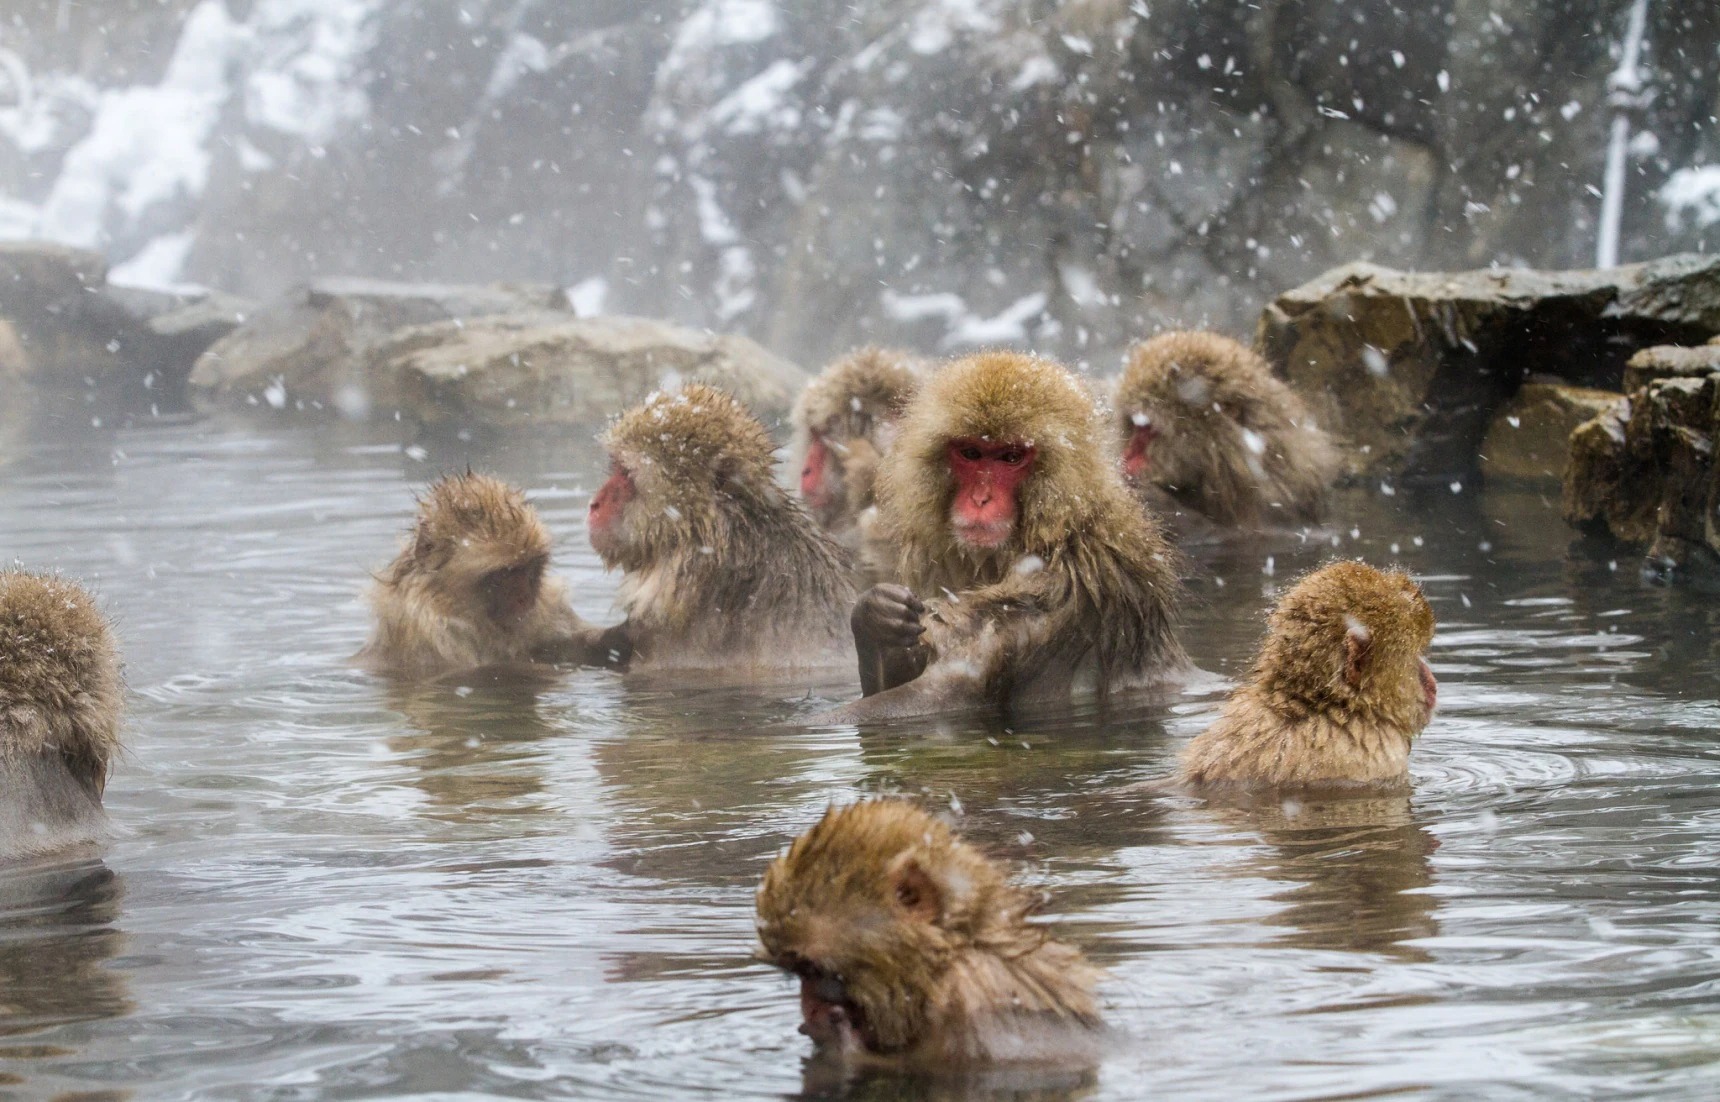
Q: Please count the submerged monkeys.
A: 8